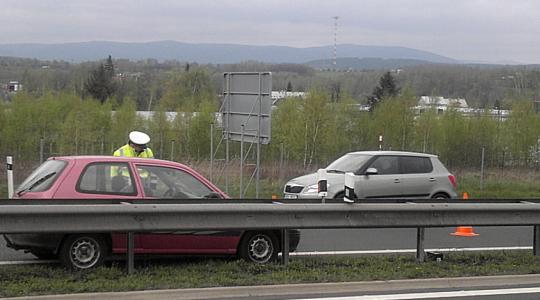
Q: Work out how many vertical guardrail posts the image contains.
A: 4